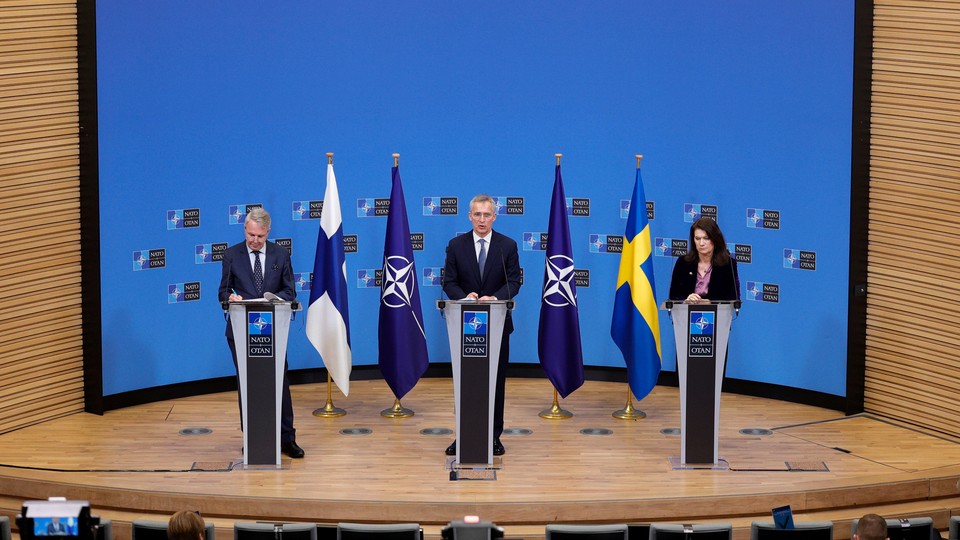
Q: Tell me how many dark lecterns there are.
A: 3